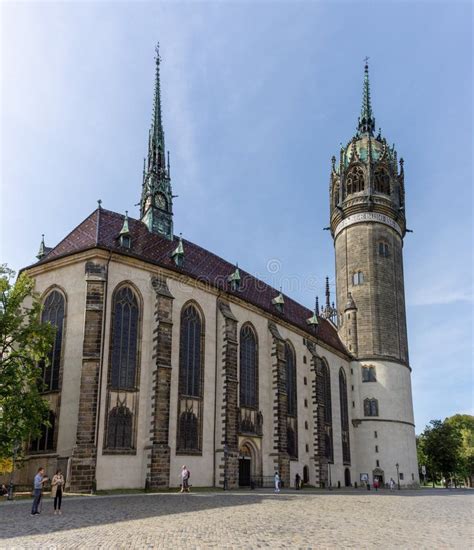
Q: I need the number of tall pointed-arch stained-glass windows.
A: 7